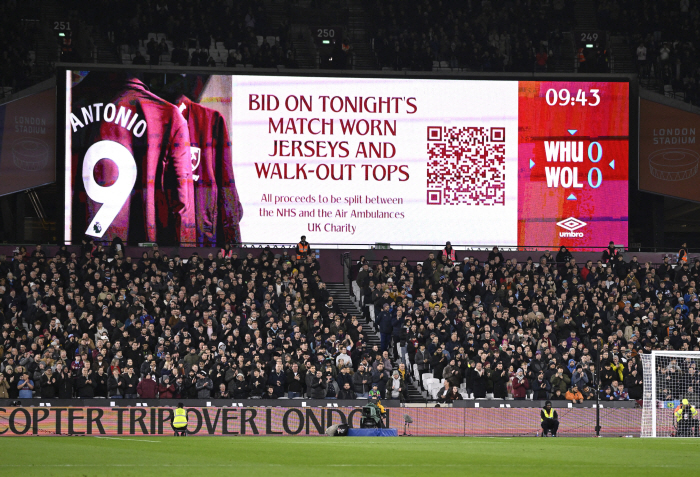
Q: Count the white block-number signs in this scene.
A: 3